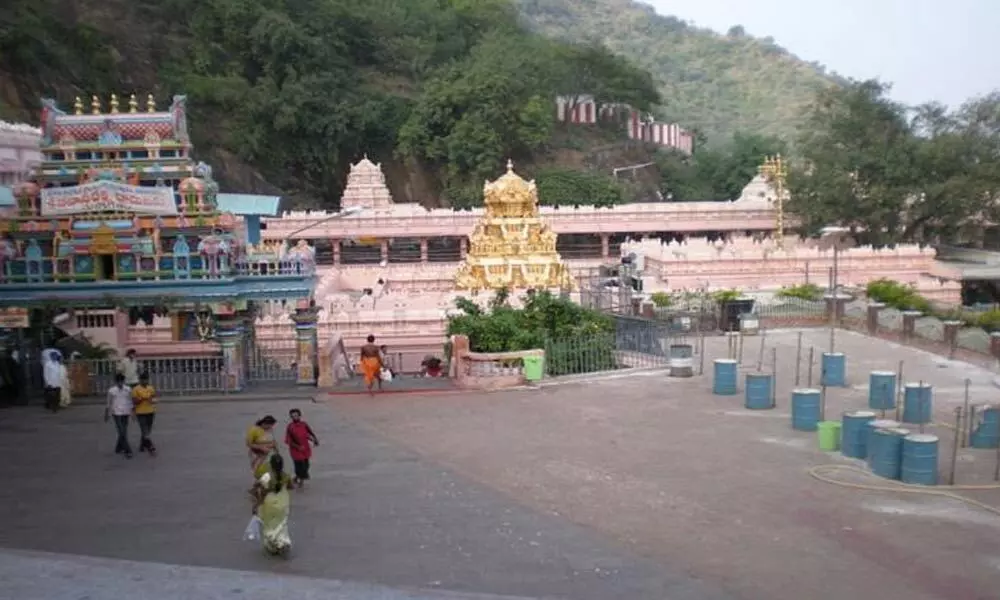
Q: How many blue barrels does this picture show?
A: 11